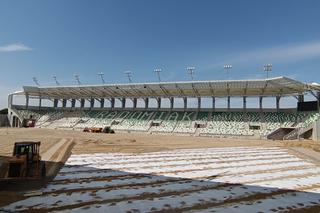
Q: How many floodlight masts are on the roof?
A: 9